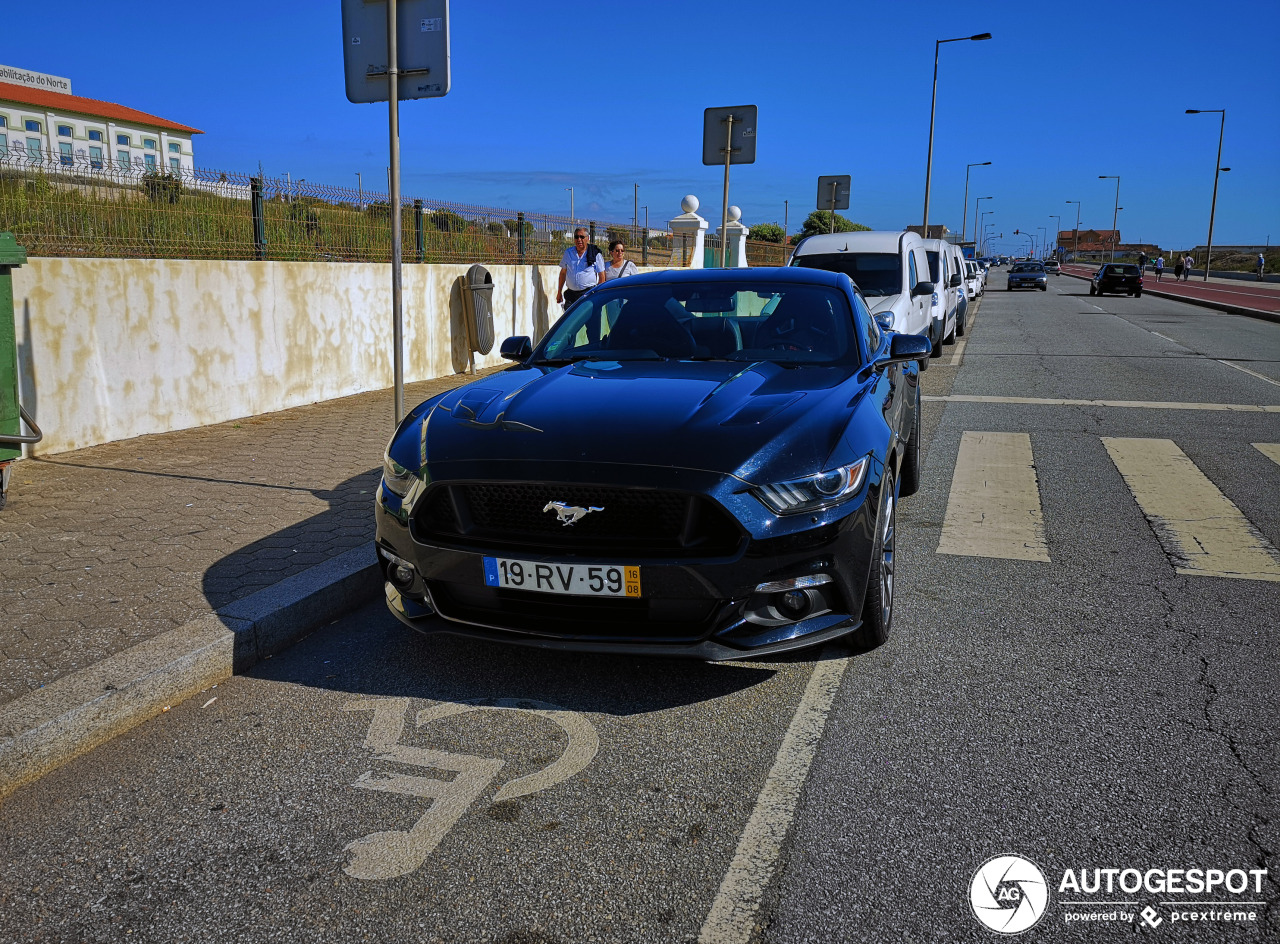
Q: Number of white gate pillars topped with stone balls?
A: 2